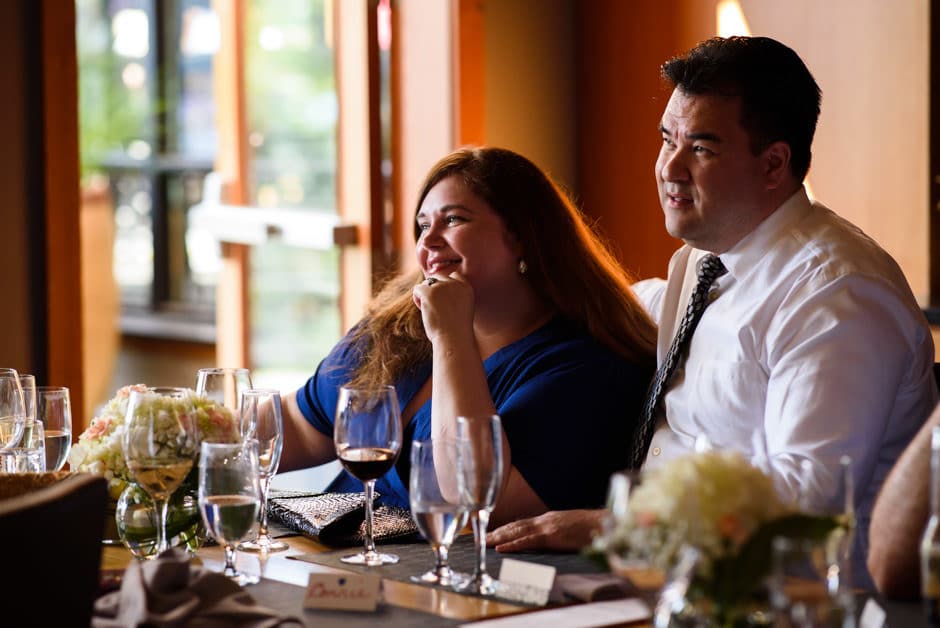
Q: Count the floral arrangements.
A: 2